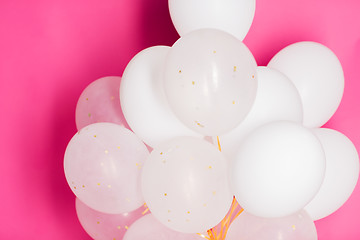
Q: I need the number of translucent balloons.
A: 7